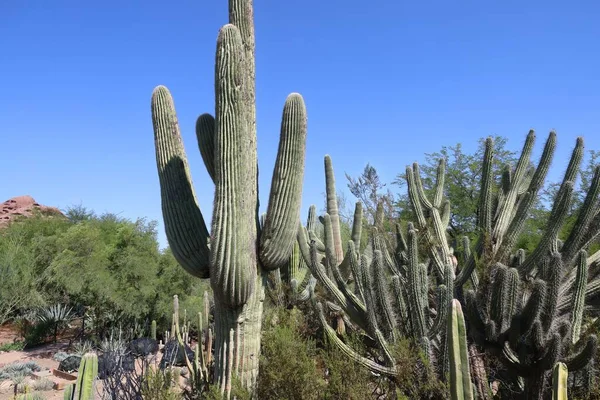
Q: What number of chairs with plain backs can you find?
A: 0